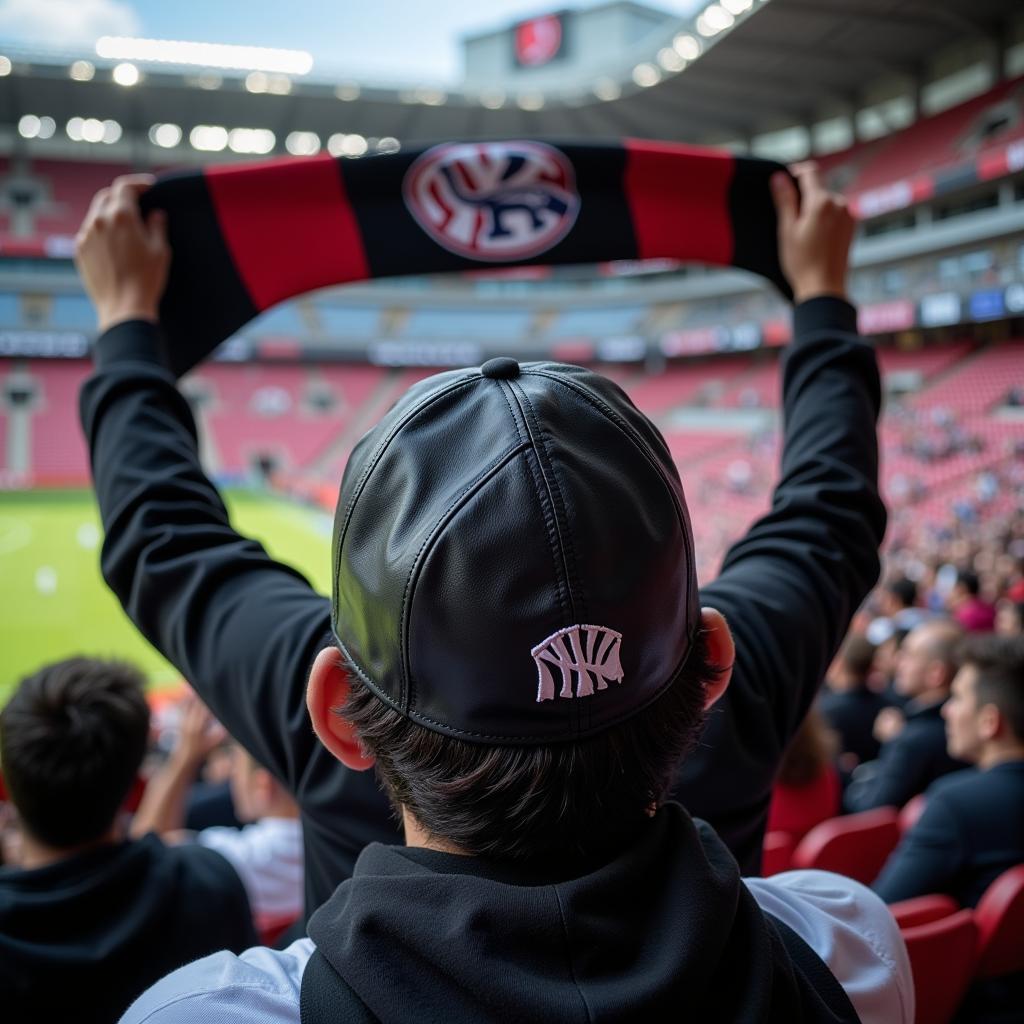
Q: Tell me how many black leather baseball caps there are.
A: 1